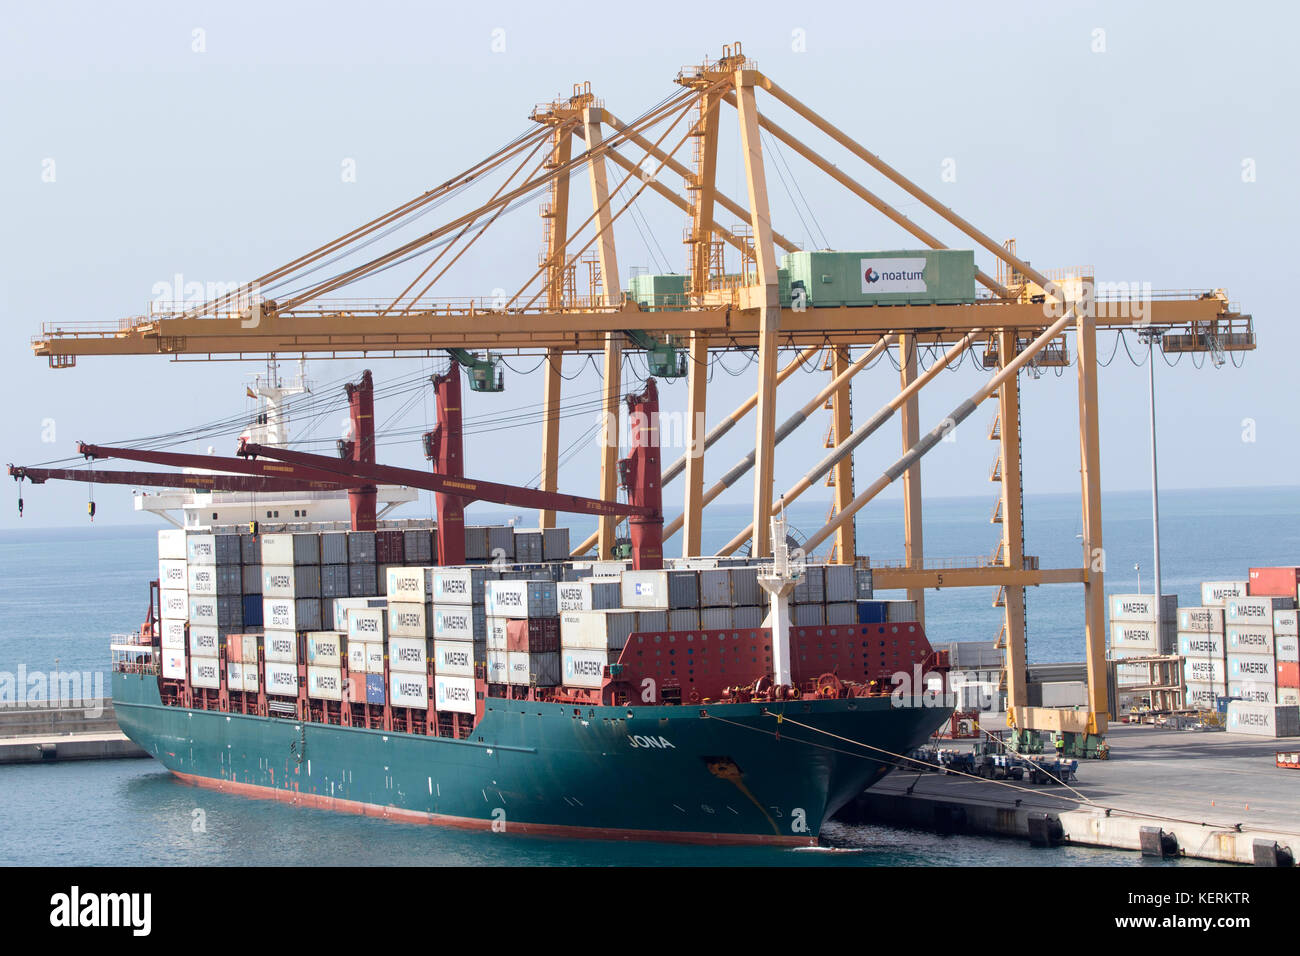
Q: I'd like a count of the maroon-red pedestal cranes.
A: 3